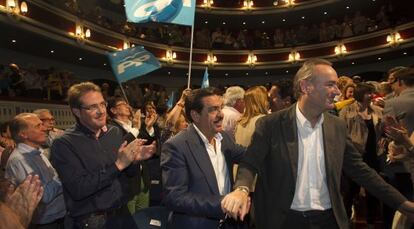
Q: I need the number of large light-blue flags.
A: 2